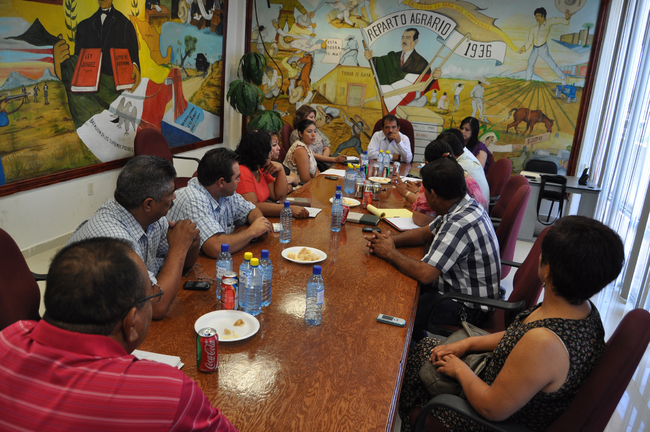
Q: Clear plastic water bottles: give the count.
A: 14